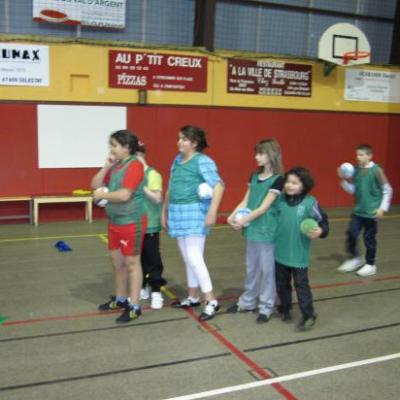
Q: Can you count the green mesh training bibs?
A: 6